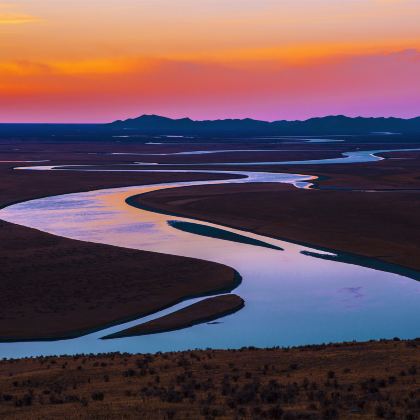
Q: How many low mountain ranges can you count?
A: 1